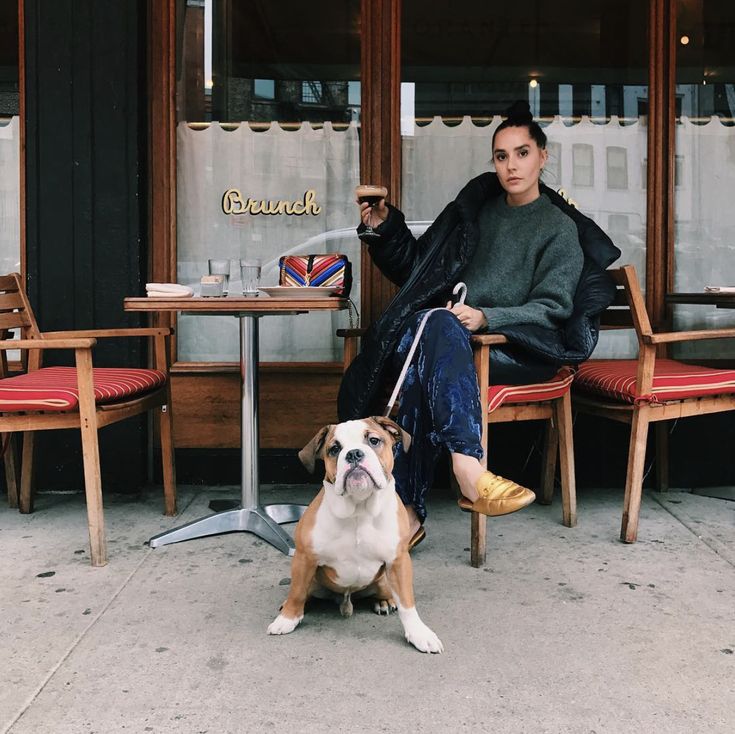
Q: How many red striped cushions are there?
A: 3